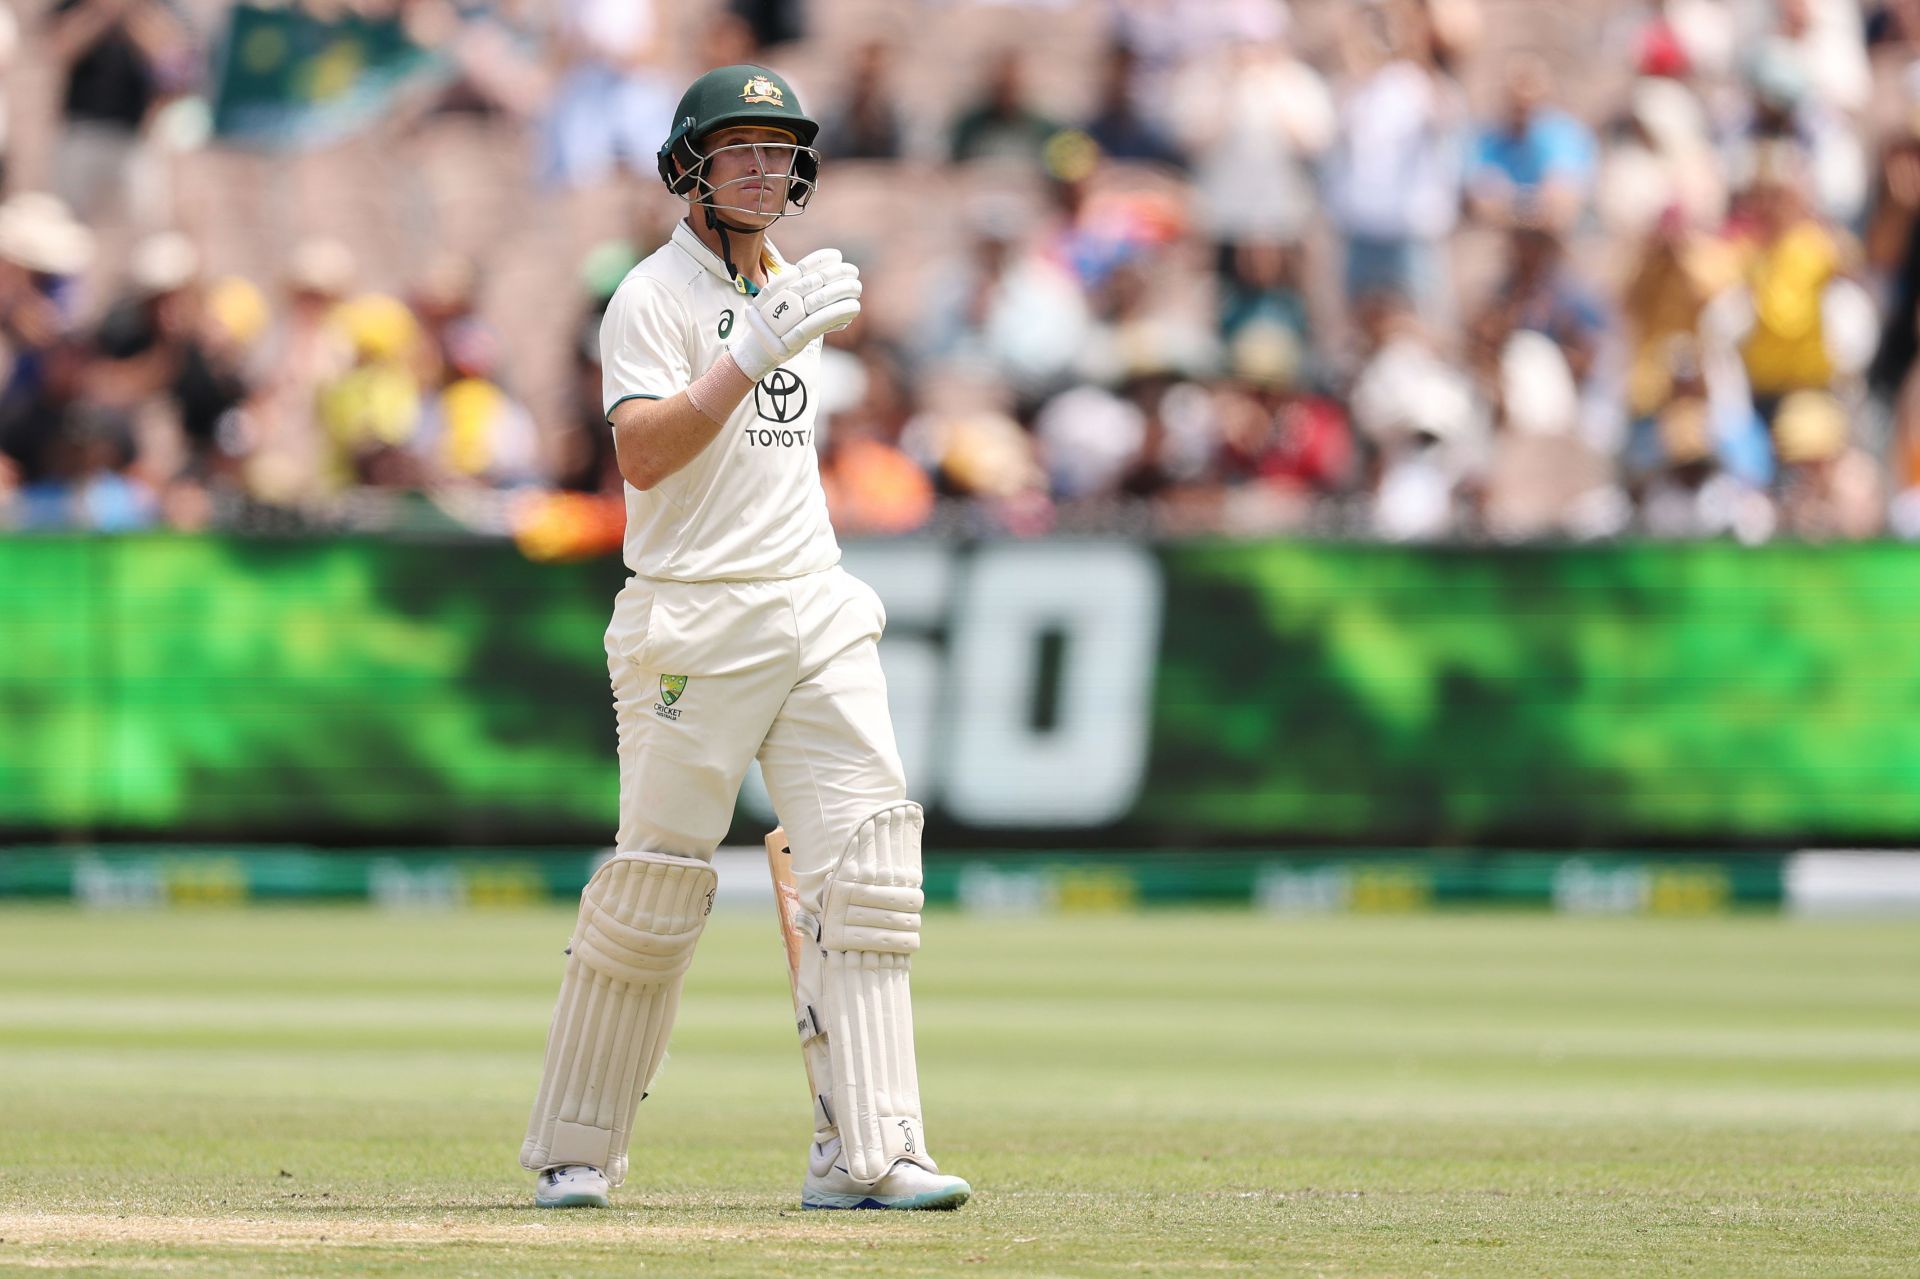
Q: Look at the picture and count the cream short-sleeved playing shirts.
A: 1